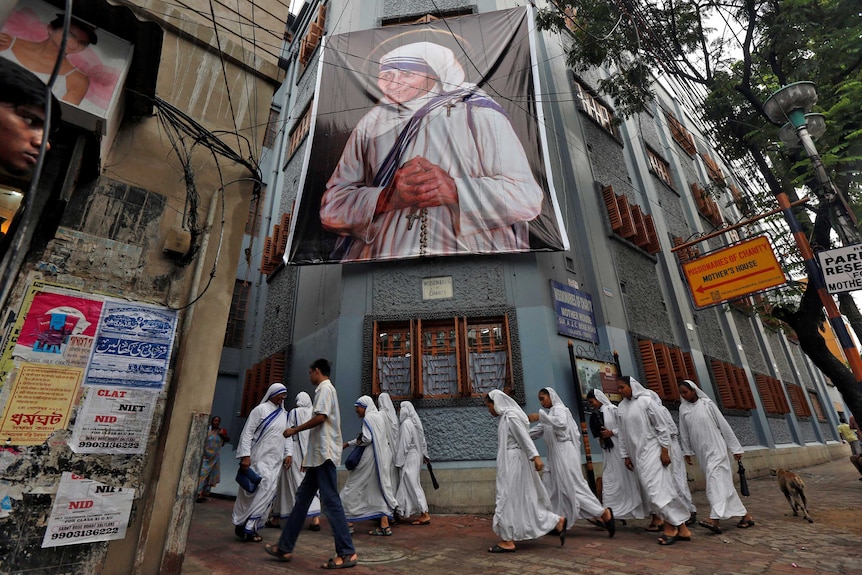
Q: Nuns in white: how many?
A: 11